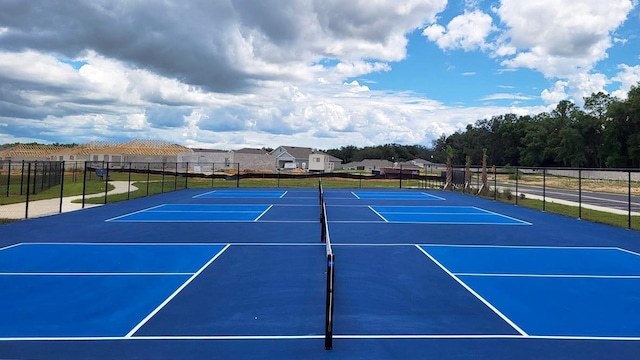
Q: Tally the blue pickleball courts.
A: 3